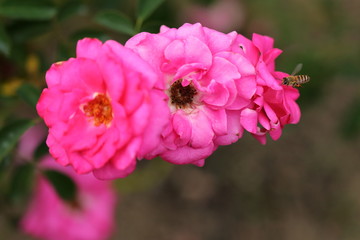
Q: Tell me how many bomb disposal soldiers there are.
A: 0